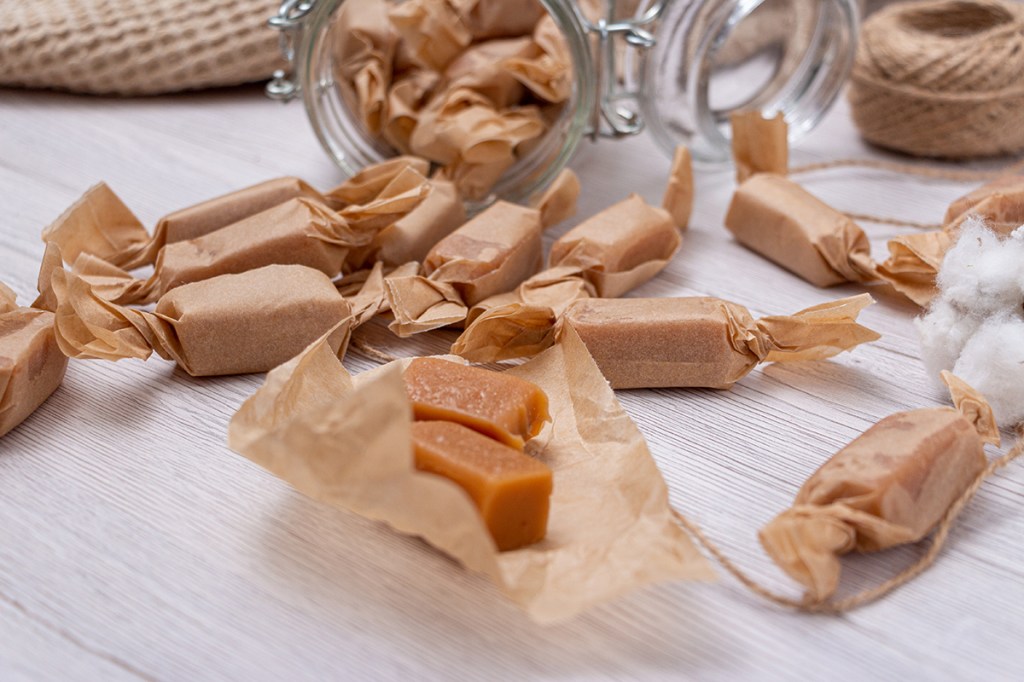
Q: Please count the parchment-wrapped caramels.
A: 11